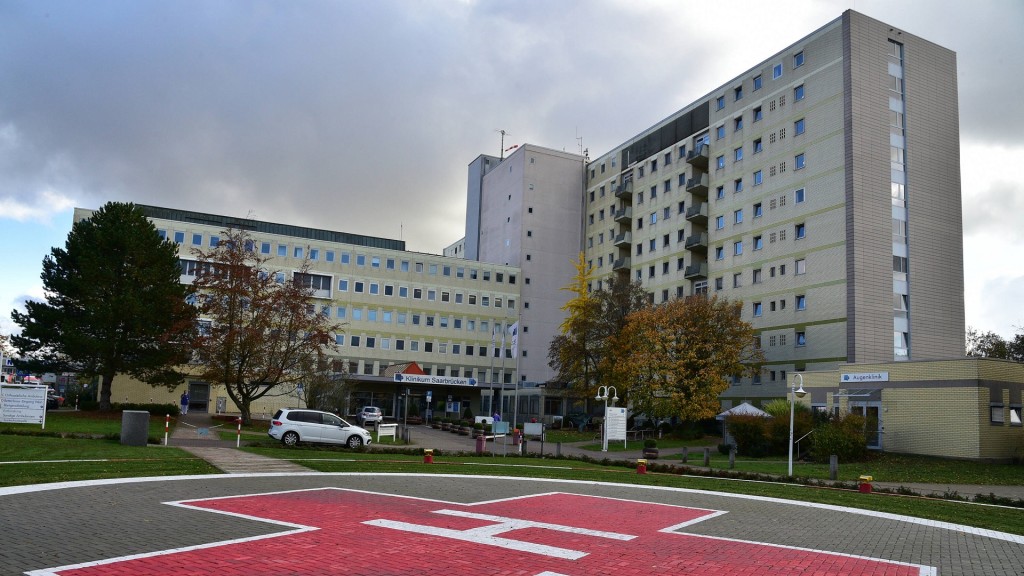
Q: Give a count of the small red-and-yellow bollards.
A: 3